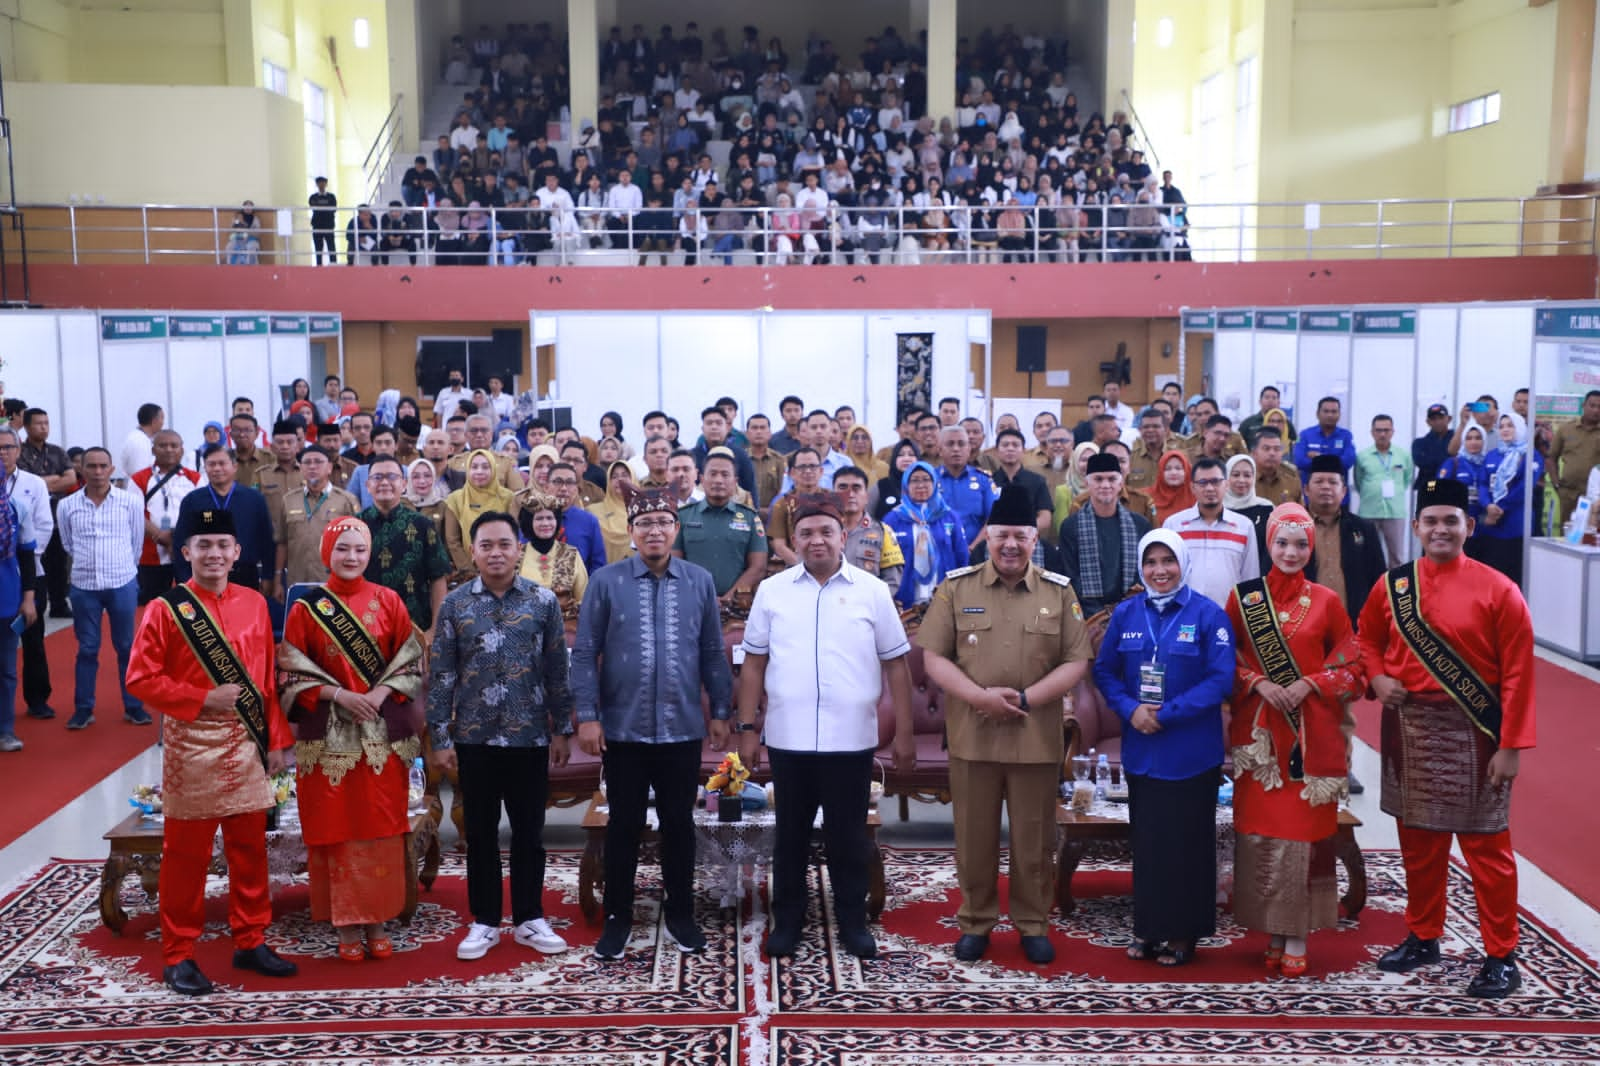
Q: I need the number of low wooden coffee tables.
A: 3